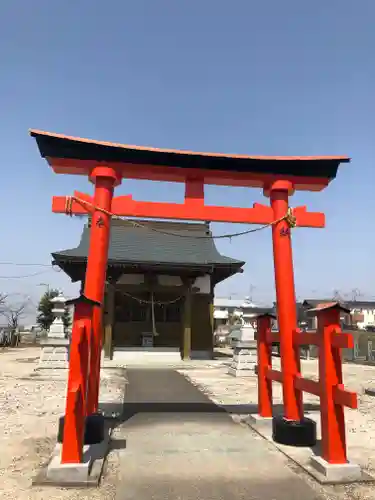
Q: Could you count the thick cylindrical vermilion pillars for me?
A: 2